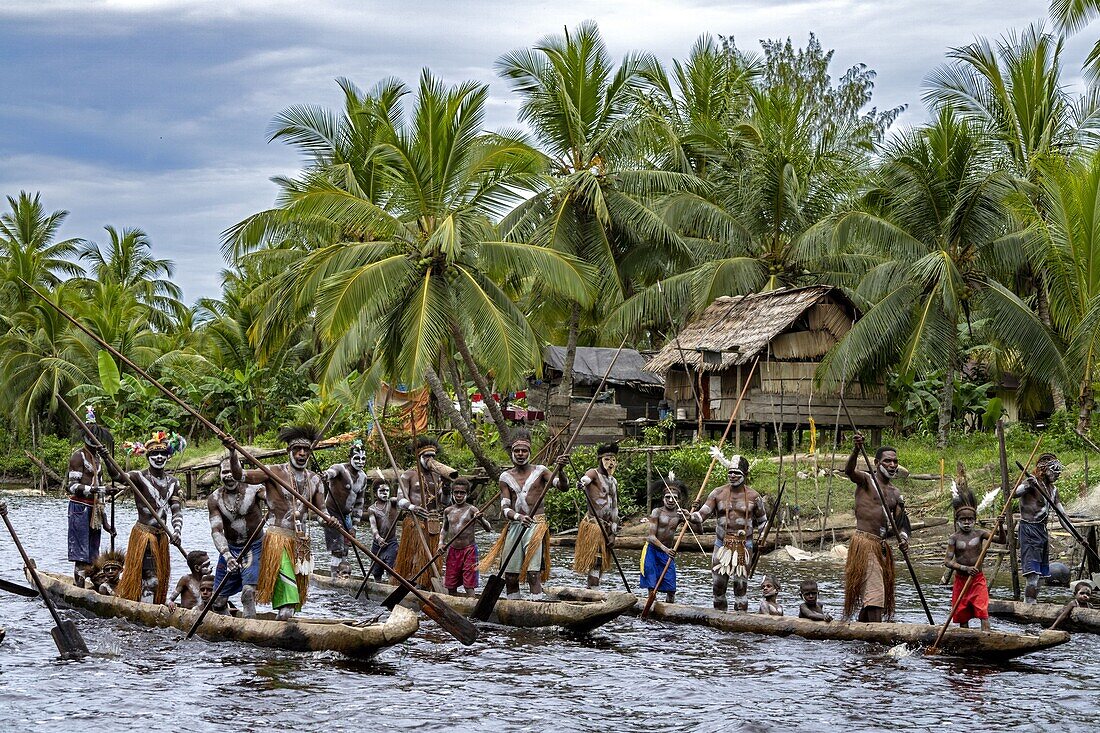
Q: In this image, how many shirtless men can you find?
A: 11